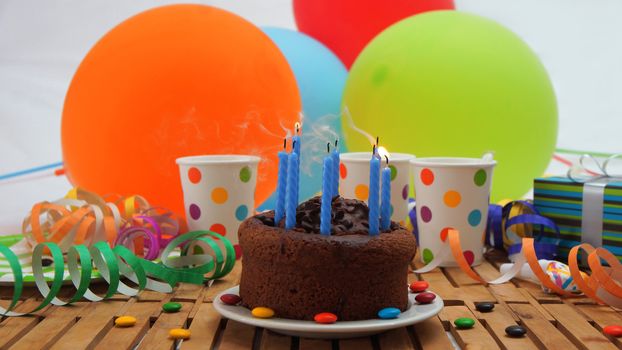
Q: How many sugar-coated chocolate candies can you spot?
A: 13